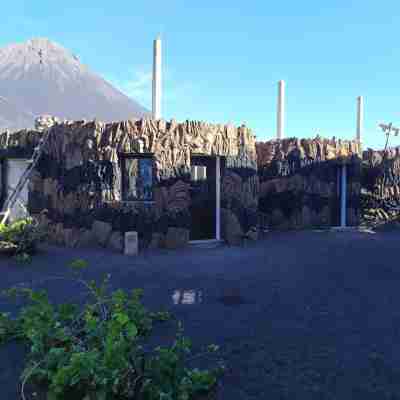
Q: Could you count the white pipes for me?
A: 3